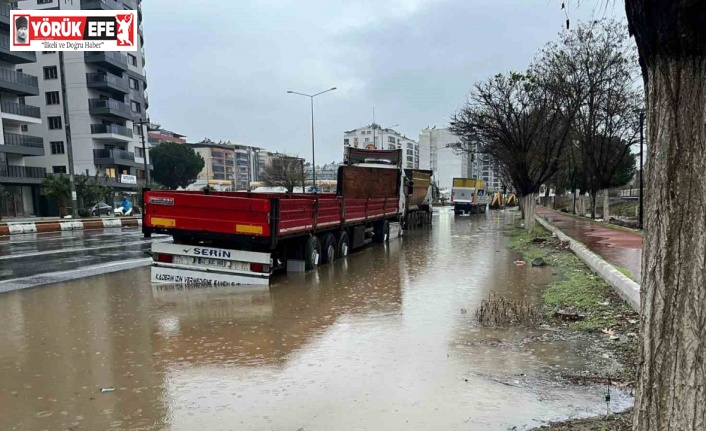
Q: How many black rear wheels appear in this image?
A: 3